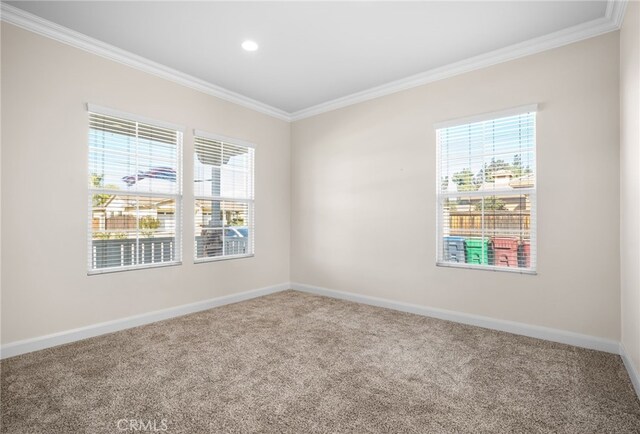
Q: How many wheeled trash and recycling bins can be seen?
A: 4